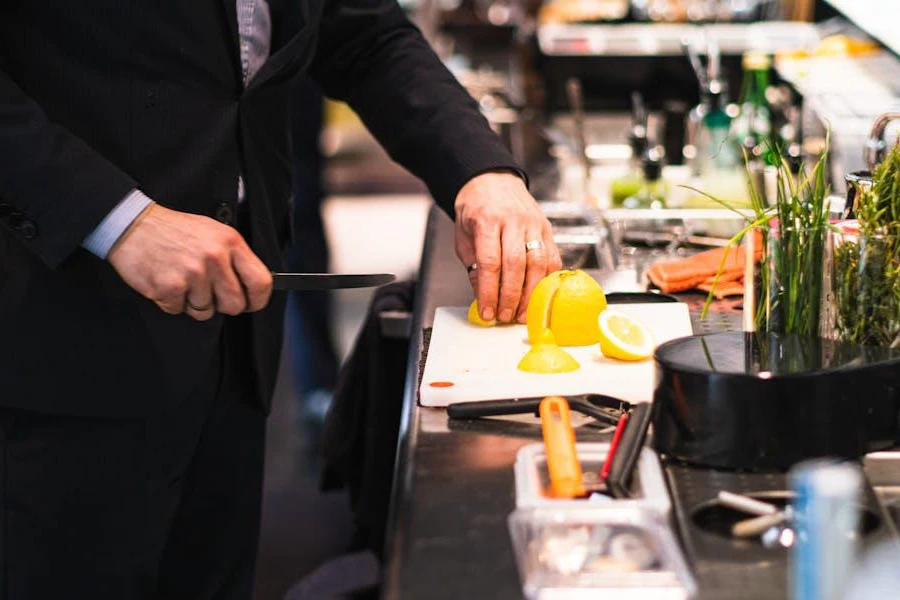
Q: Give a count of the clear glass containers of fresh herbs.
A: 2